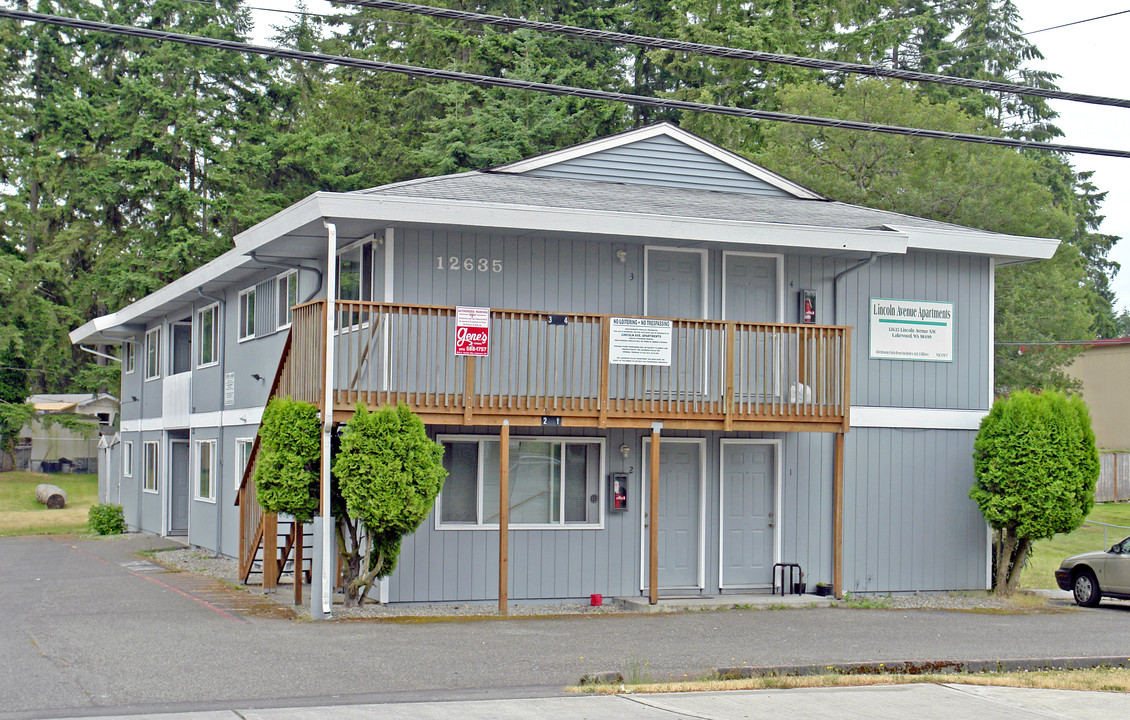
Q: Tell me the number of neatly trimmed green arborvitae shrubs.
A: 3